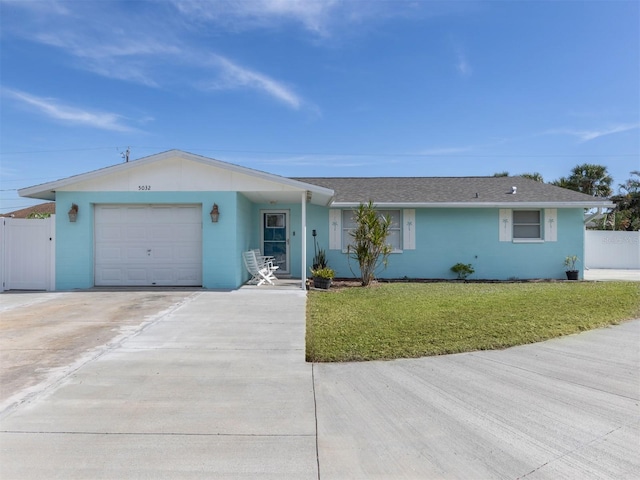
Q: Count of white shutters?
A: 4